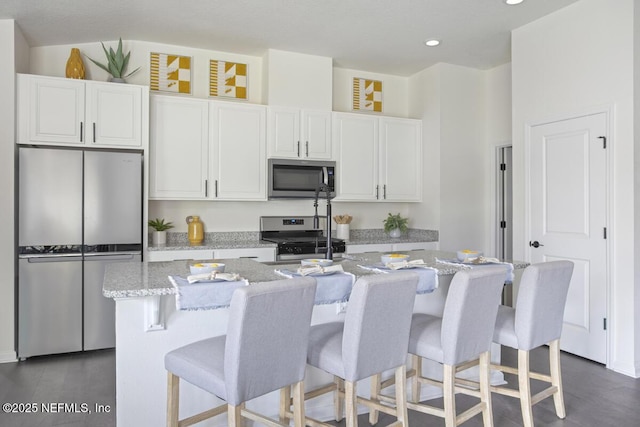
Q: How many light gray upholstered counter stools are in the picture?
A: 4